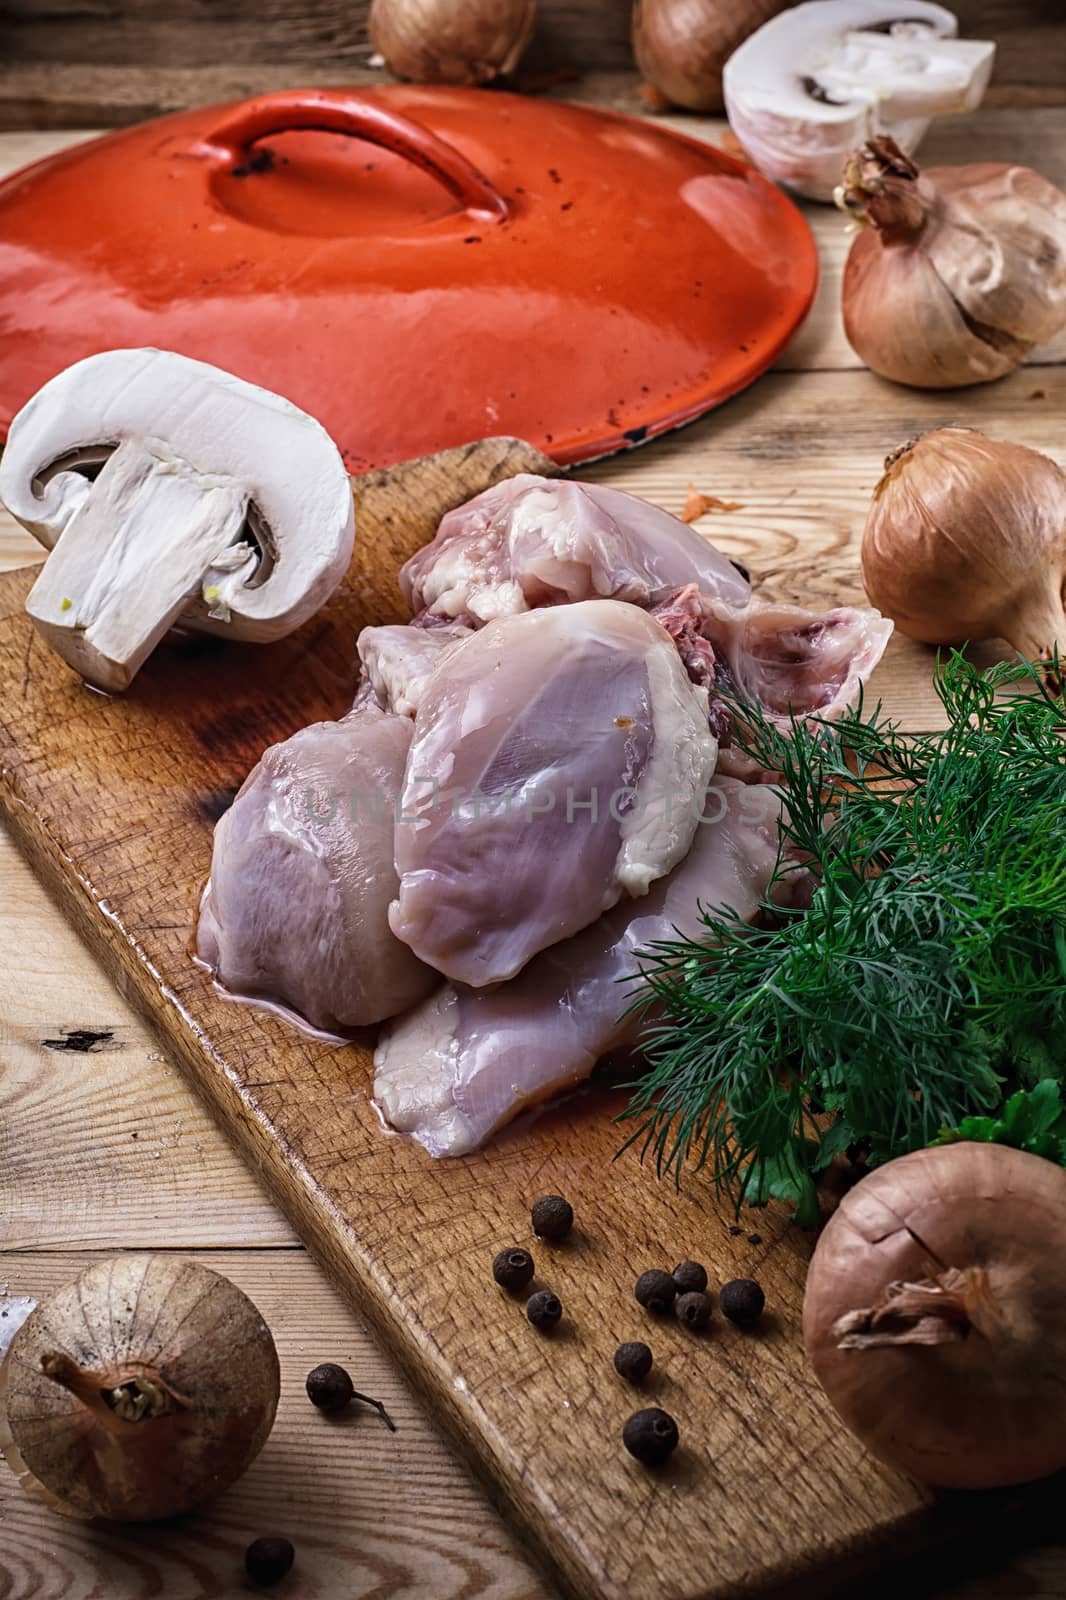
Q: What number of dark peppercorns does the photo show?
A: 11